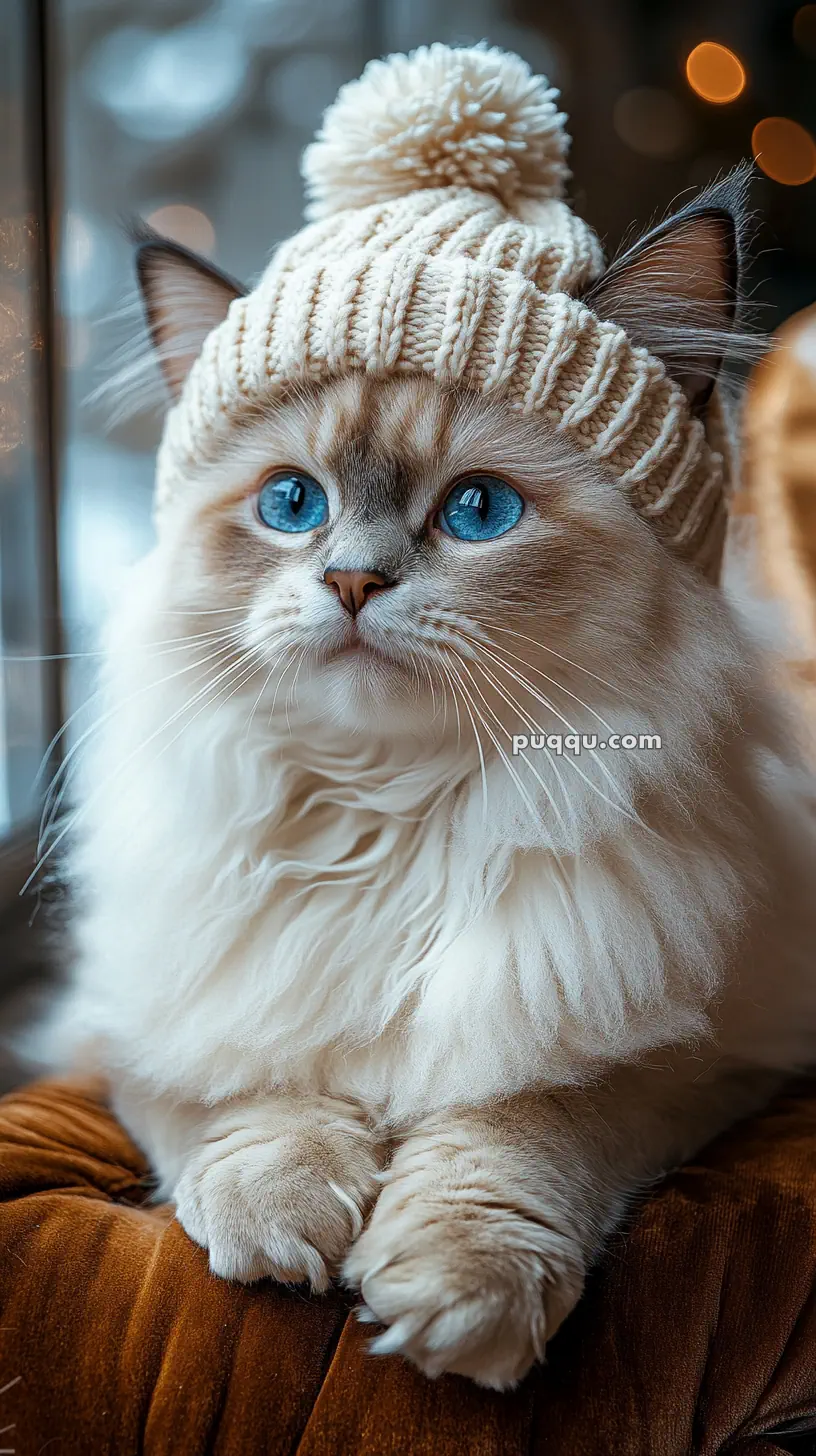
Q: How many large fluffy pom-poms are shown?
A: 1